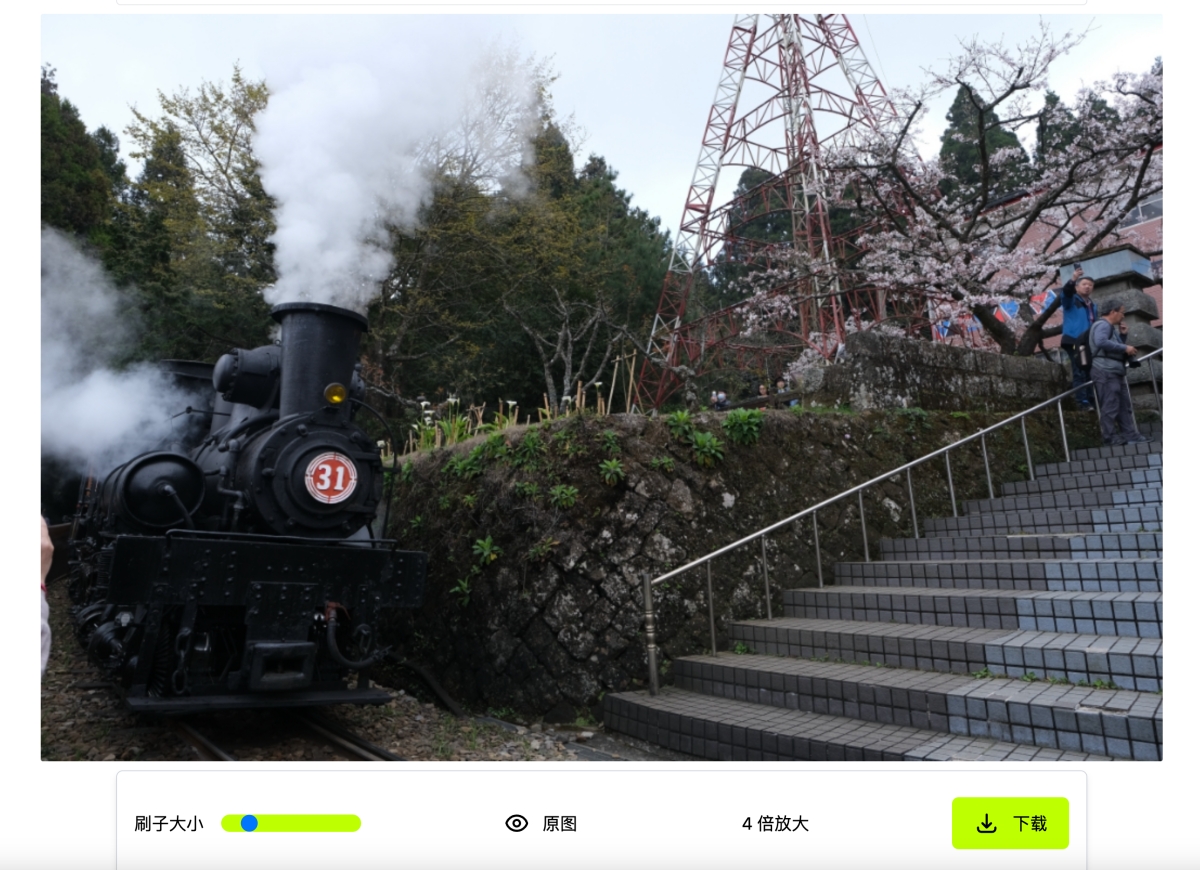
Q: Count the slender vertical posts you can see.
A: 13